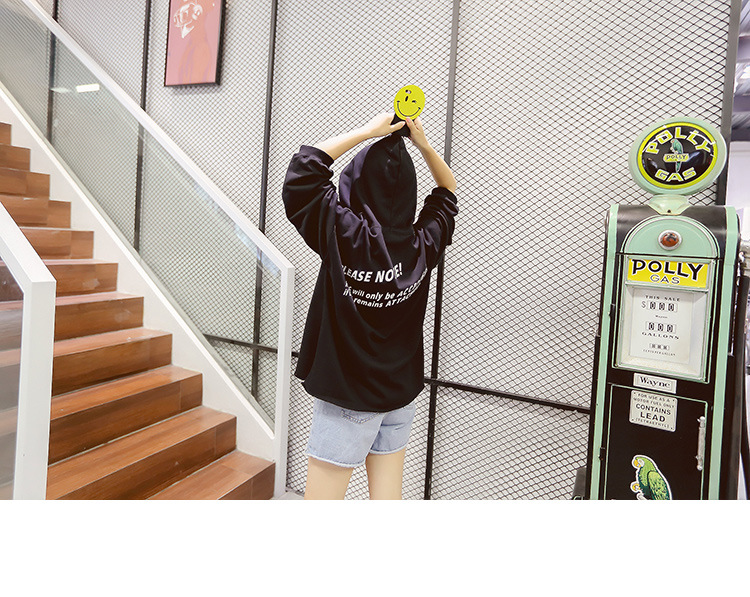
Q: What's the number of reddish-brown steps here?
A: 11